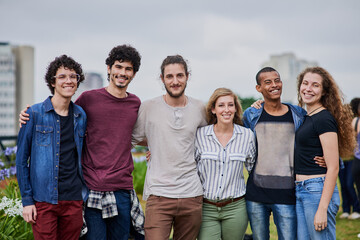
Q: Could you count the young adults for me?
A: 6